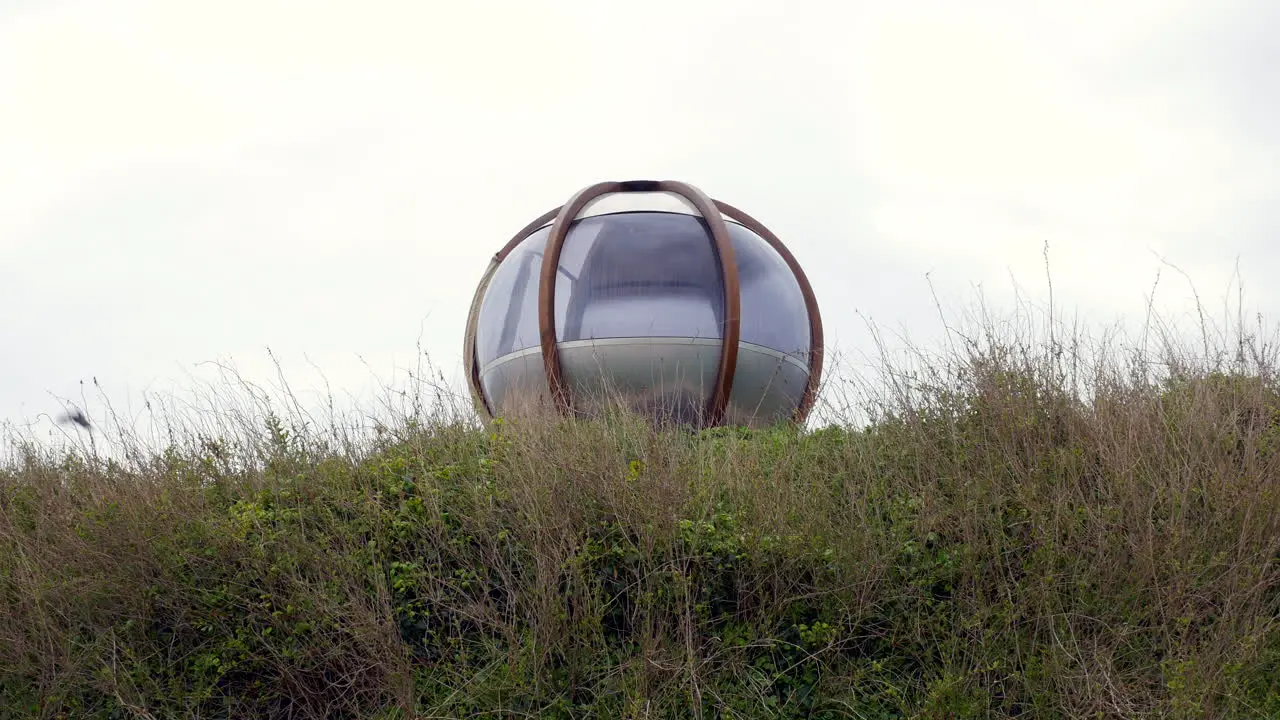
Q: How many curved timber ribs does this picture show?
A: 4